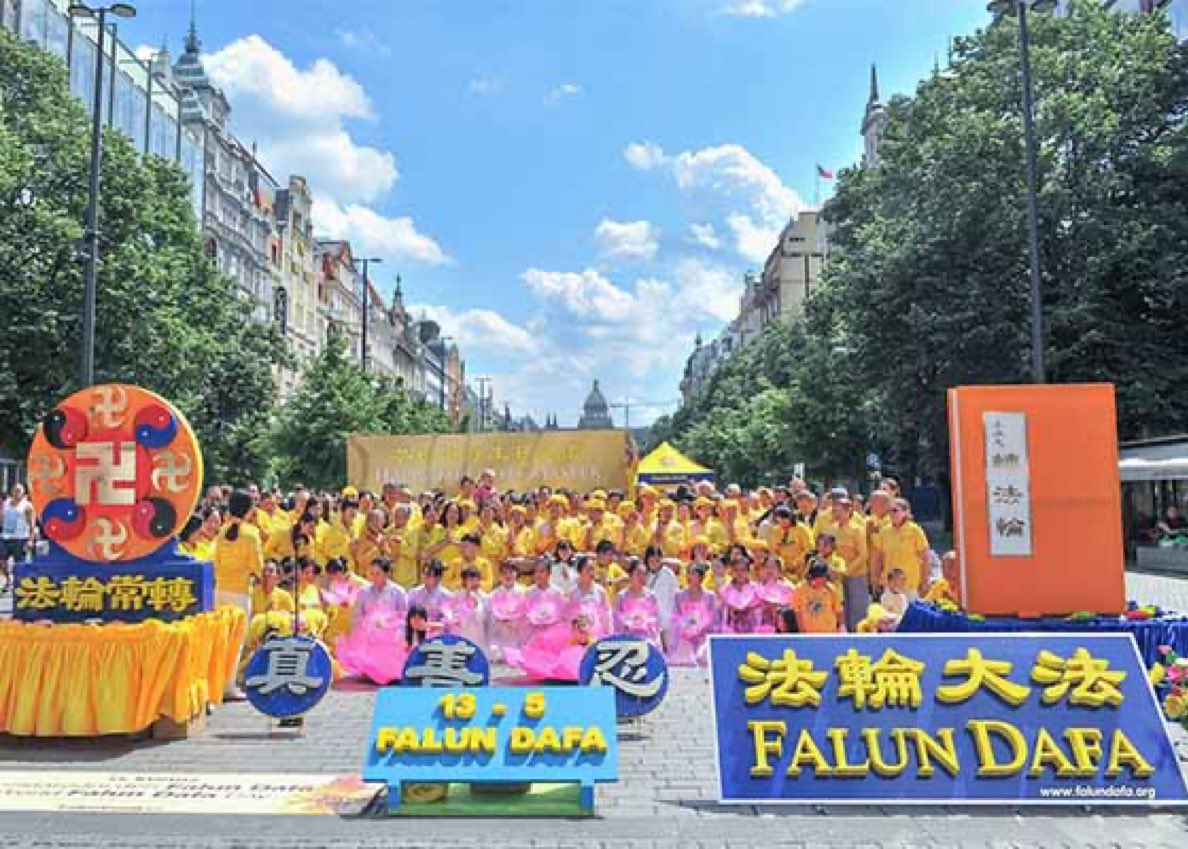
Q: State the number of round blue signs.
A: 3